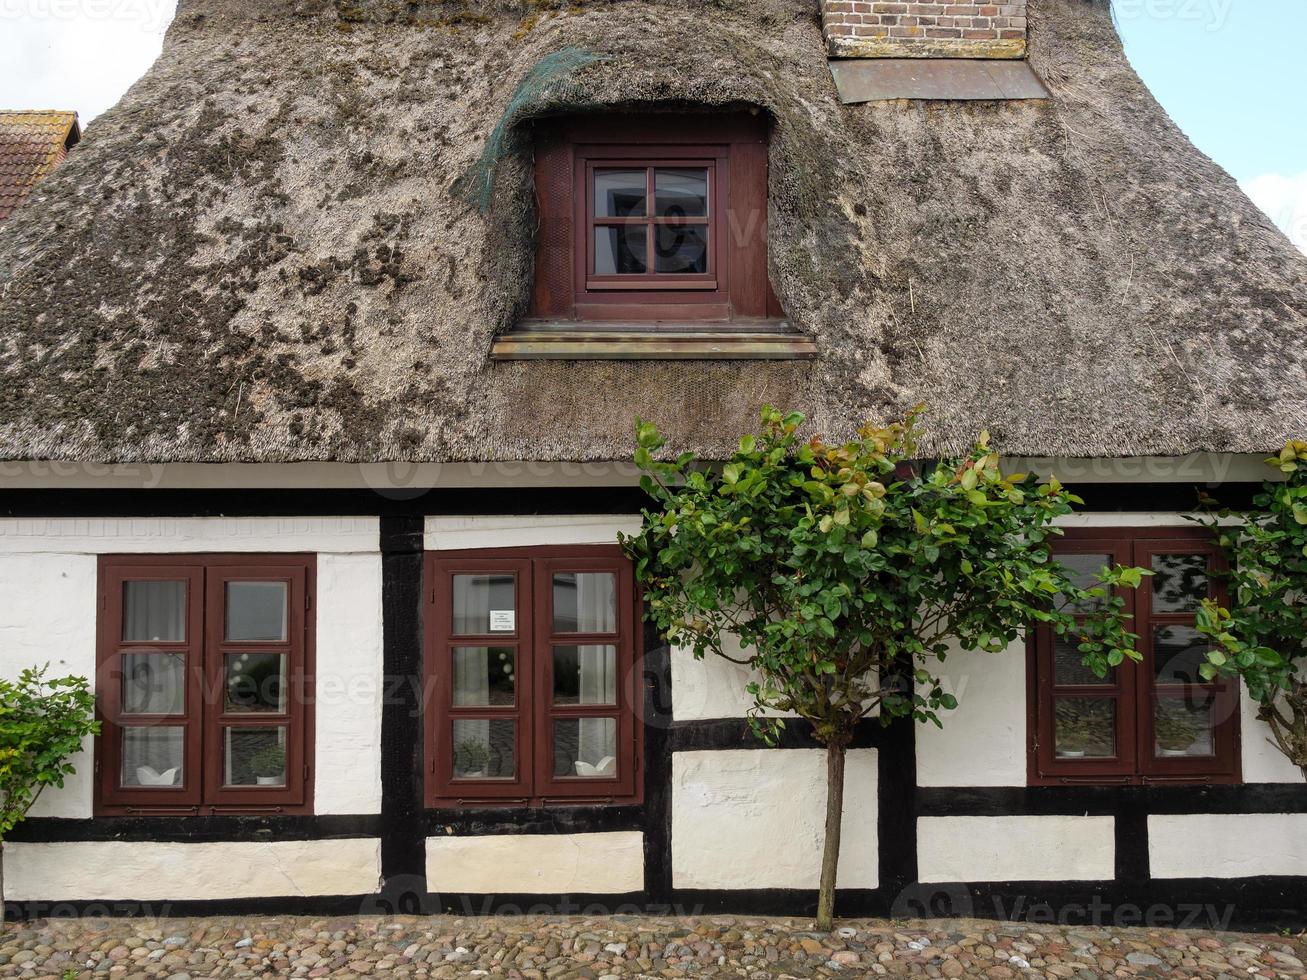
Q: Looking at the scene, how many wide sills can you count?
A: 1